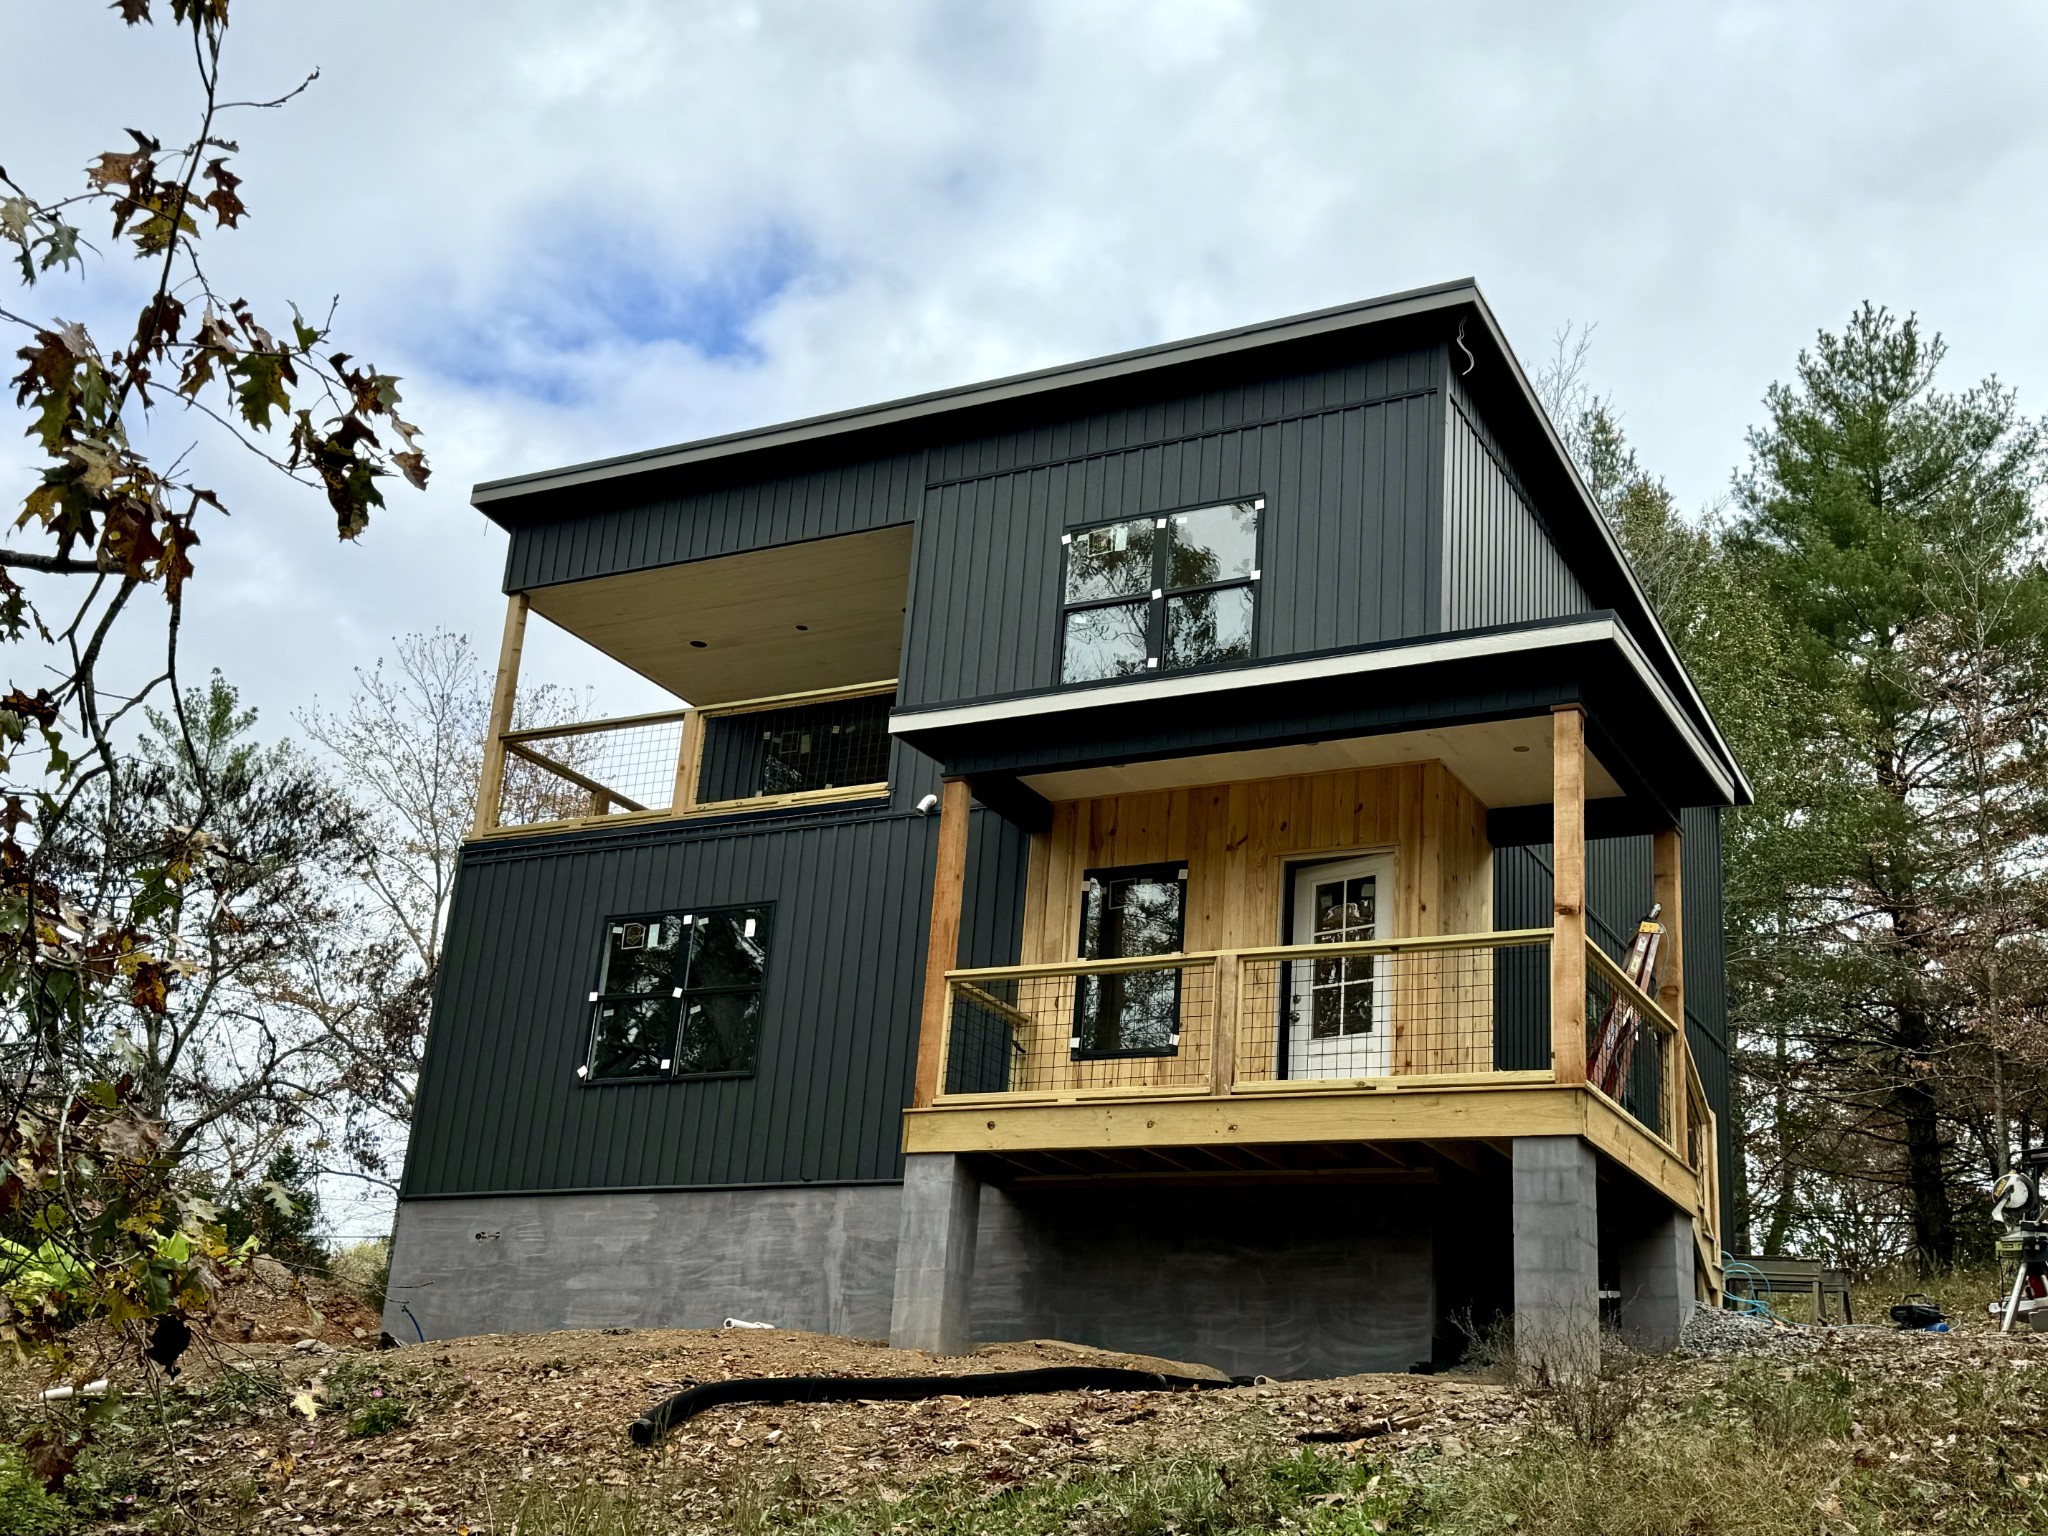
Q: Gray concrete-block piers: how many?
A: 3